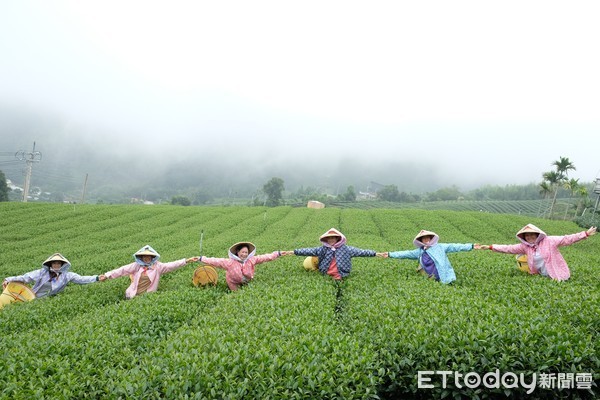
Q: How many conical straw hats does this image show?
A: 6